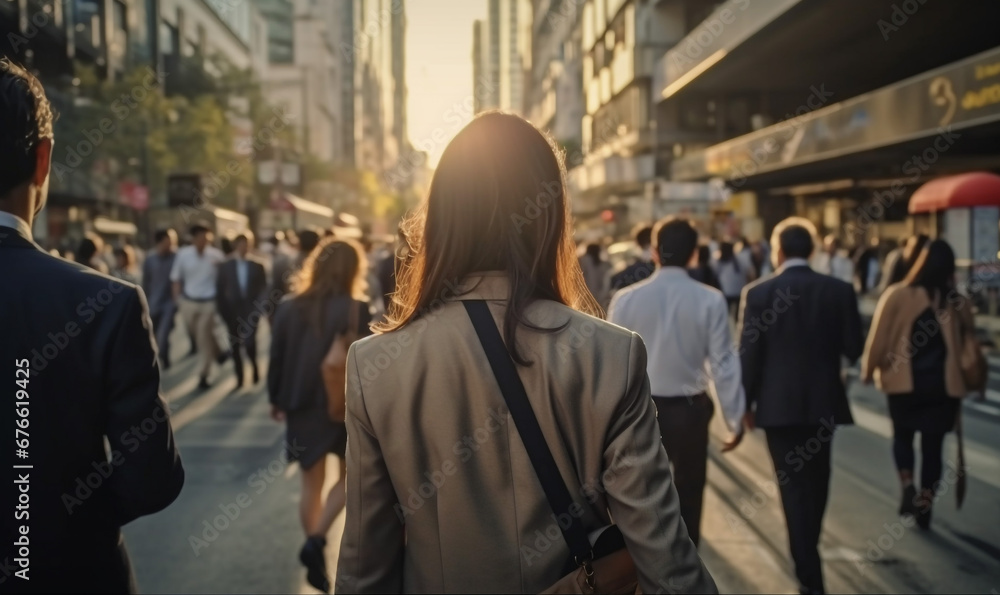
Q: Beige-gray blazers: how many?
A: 1